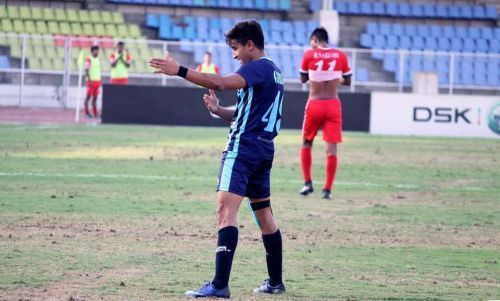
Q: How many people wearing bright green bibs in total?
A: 3